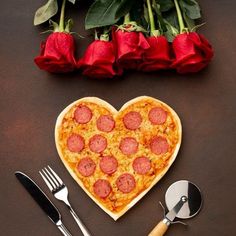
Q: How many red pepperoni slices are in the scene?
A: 13